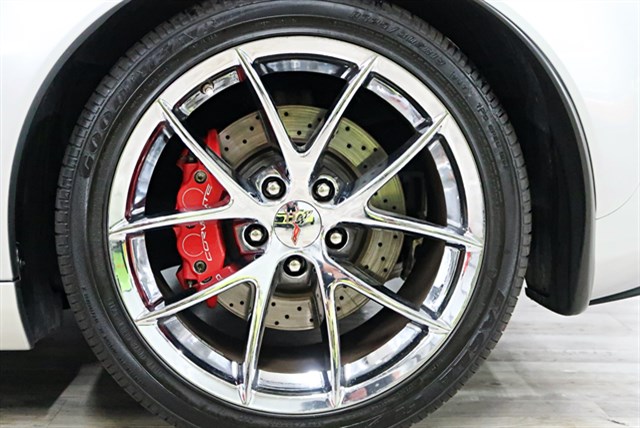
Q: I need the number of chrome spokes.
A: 10